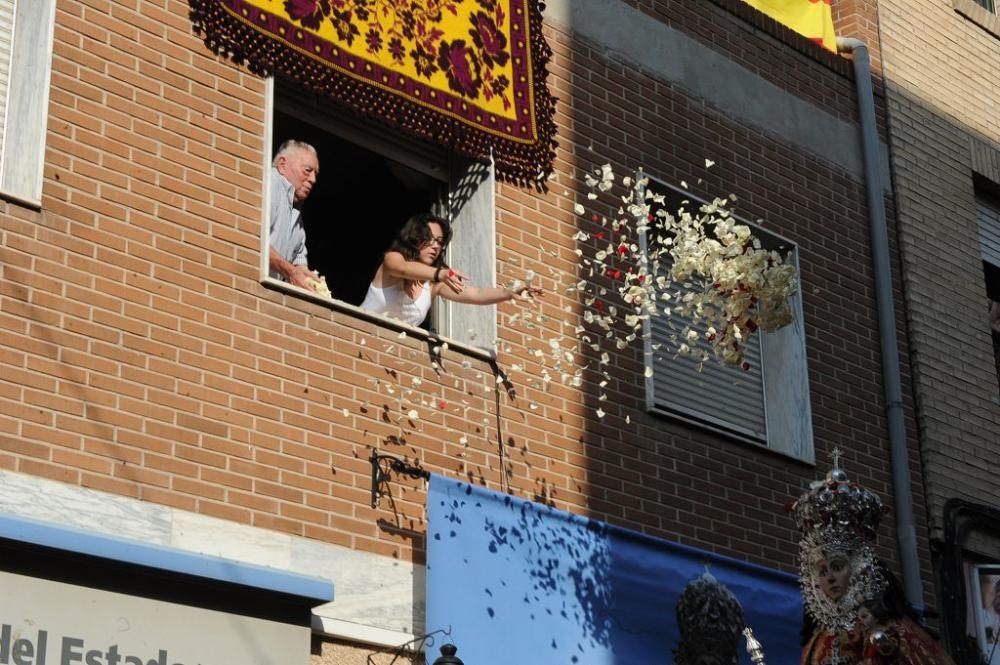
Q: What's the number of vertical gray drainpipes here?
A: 1